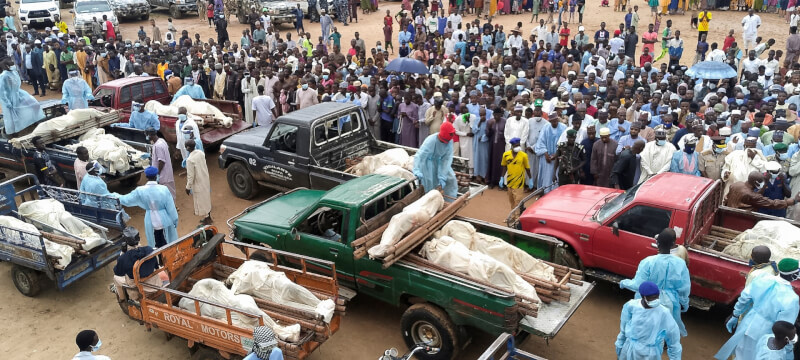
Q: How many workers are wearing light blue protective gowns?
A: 12